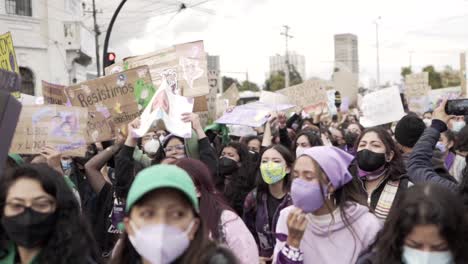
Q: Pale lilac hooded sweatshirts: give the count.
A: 1